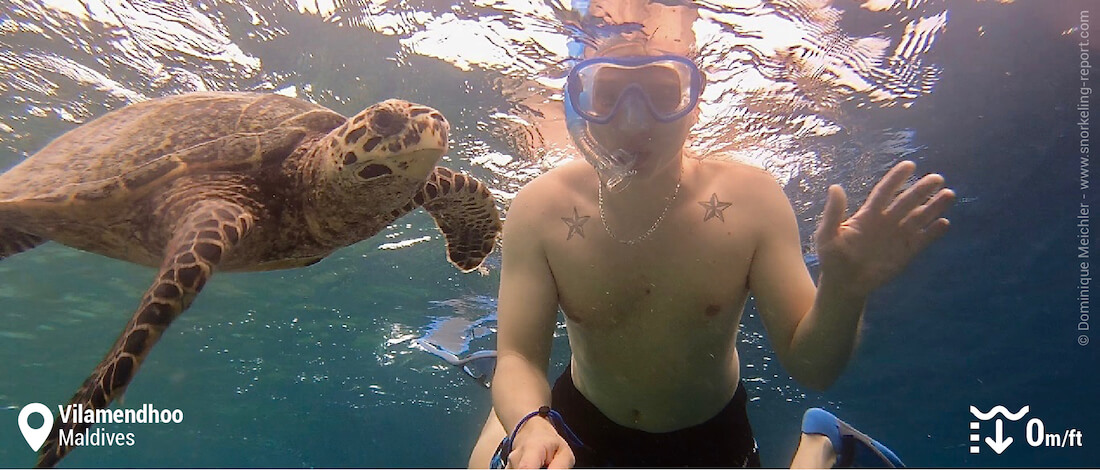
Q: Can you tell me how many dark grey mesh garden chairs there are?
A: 0